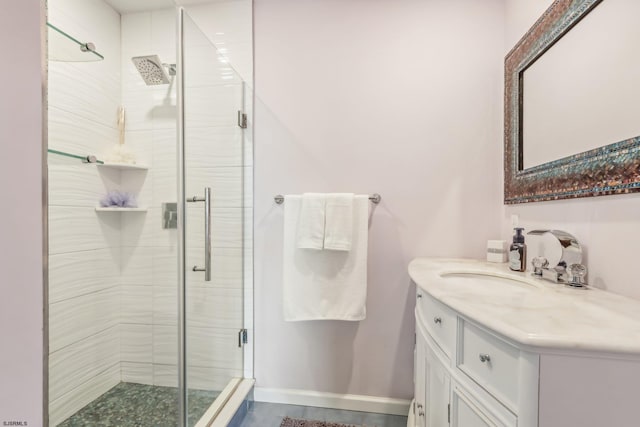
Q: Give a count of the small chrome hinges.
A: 2